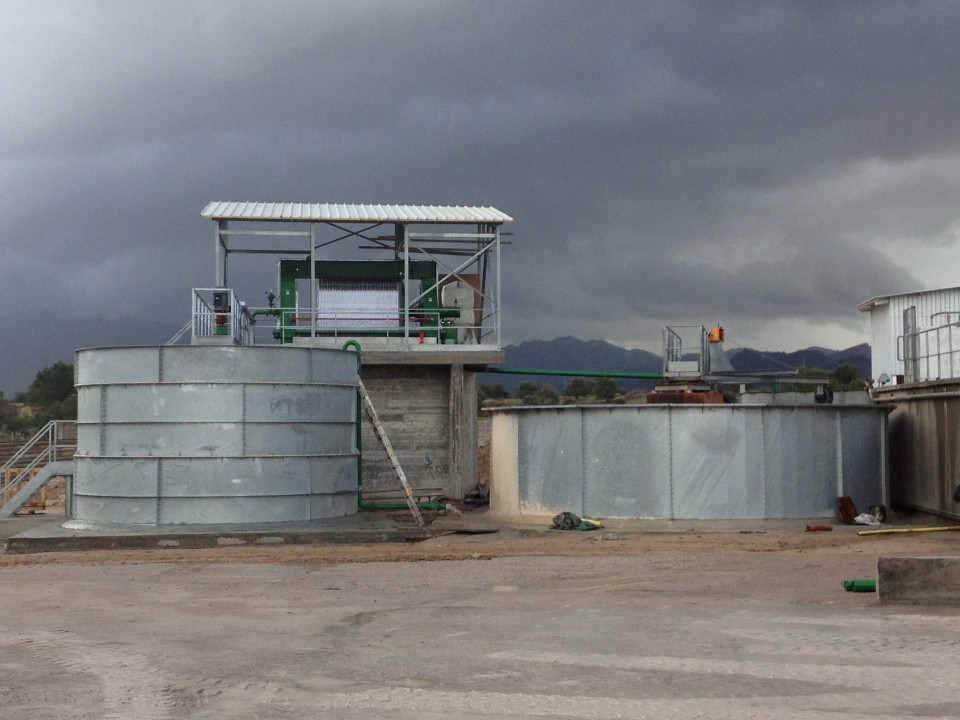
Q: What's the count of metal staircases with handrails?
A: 1